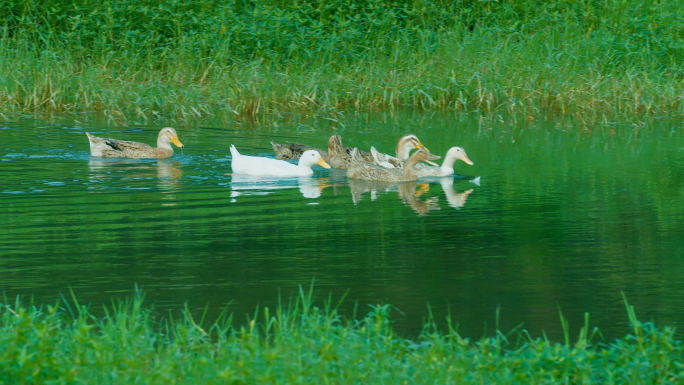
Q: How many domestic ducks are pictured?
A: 6